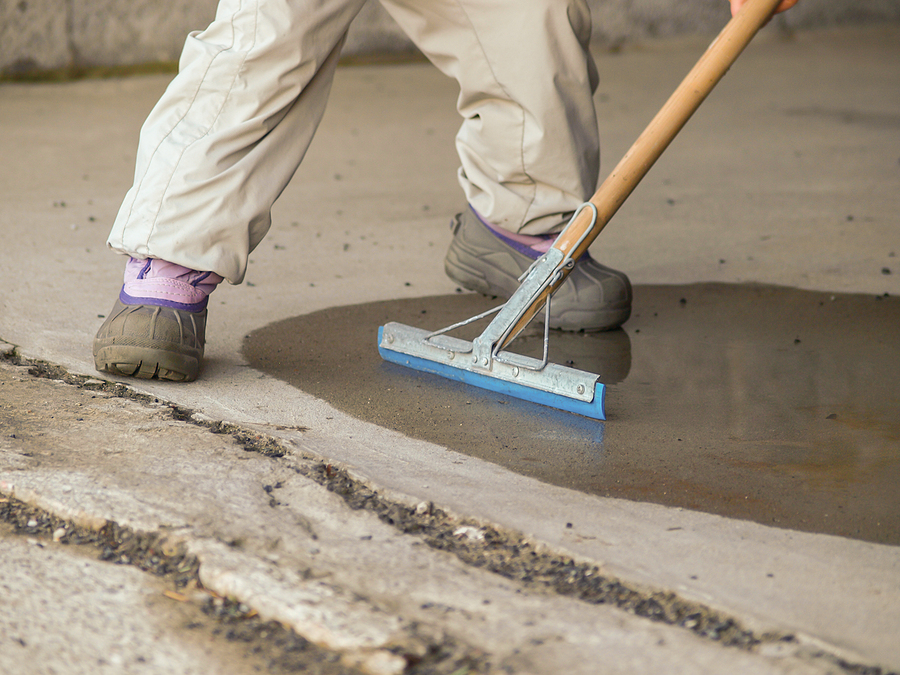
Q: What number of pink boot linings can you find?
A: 2